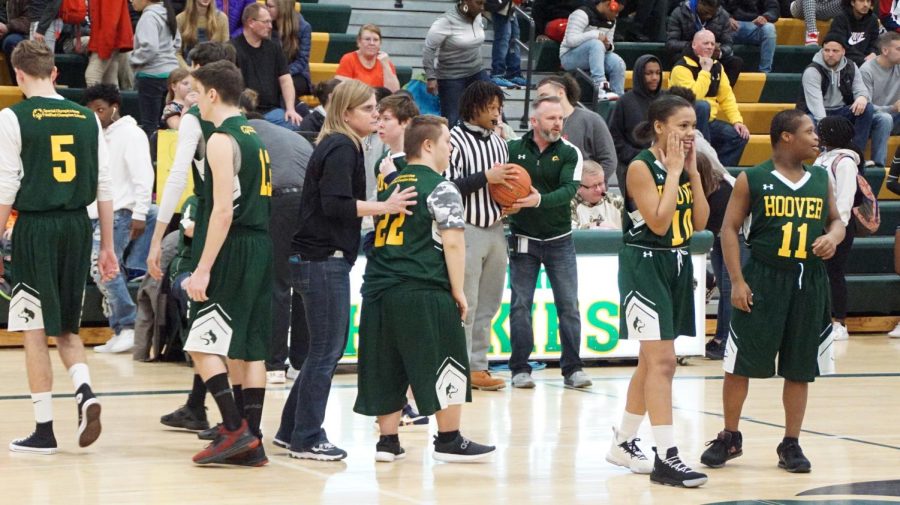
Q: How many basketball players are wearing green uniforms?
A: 7